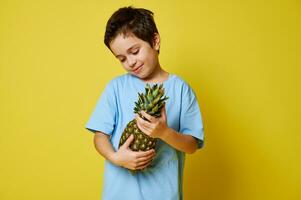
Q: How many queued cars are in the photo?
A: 0